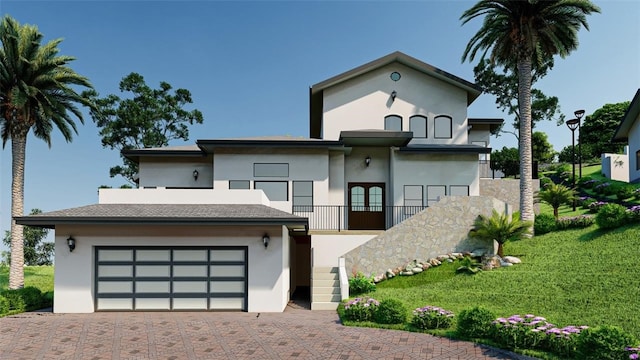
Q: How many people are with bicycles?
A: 0